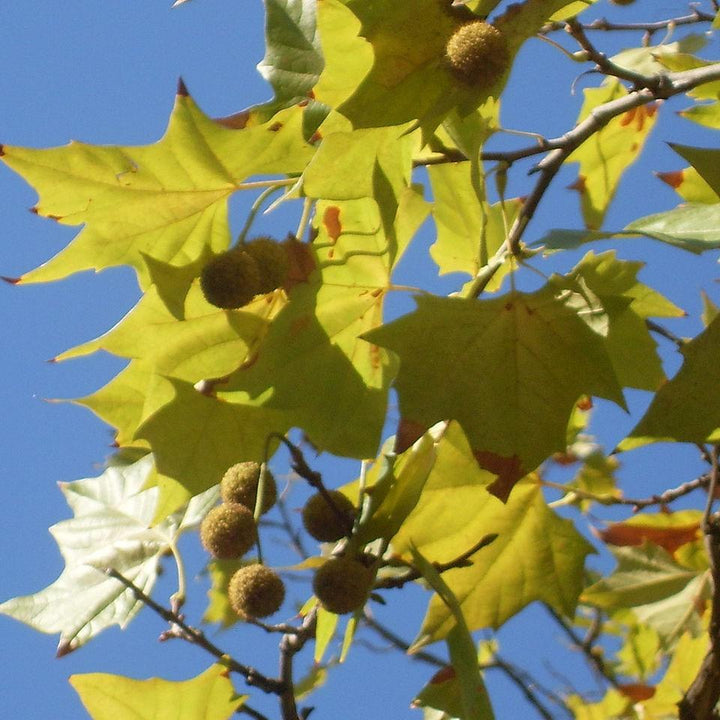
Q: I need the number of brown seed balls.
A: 8